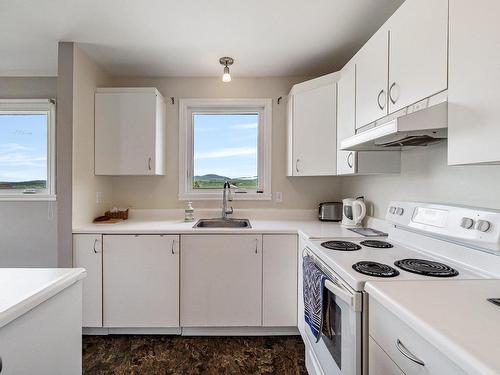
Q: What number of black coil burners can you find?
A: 4